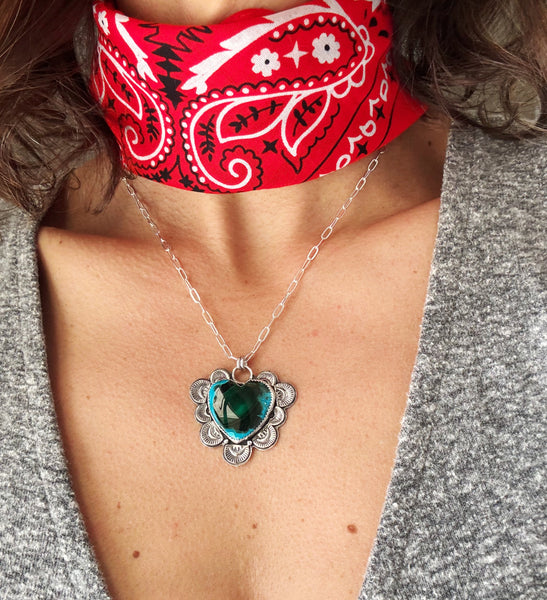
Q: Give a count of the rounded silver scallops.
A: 9